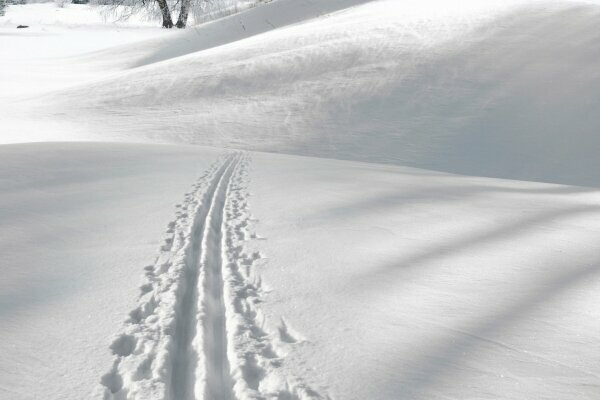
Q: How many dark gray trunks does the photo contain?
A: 2